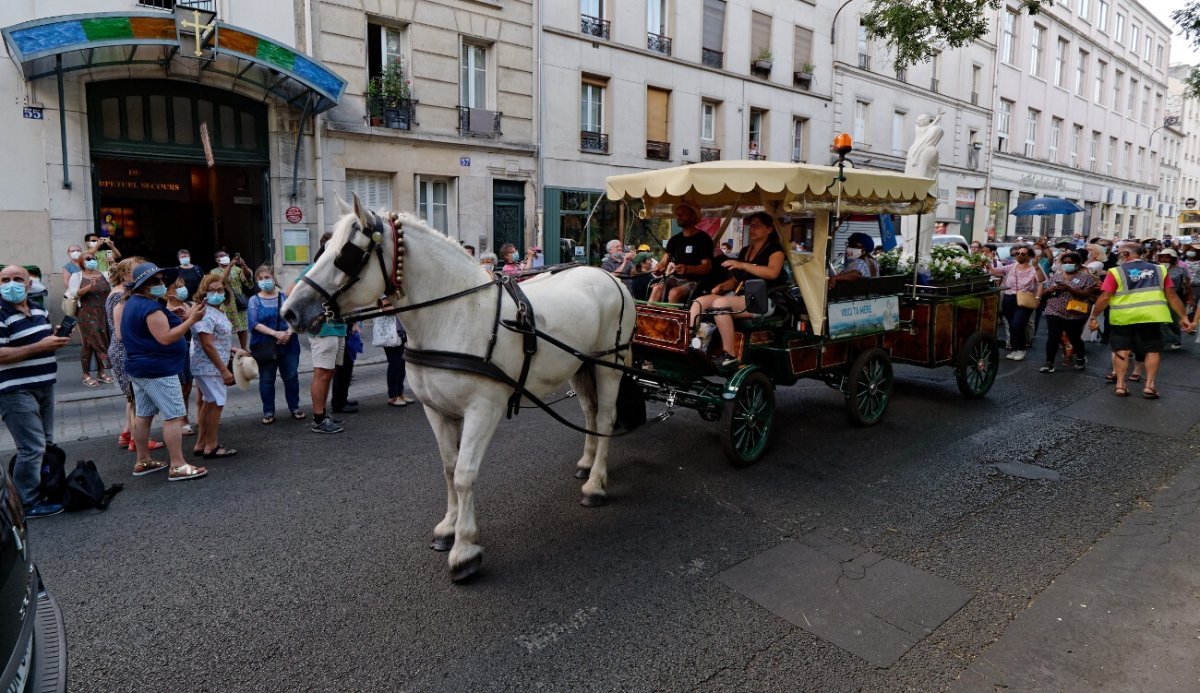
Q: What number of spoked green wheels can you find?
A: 3